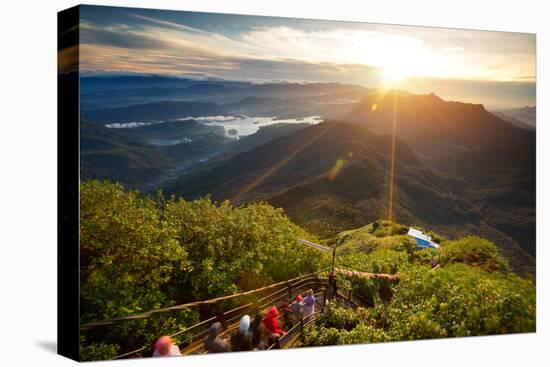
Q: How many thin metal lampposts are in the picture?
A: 1